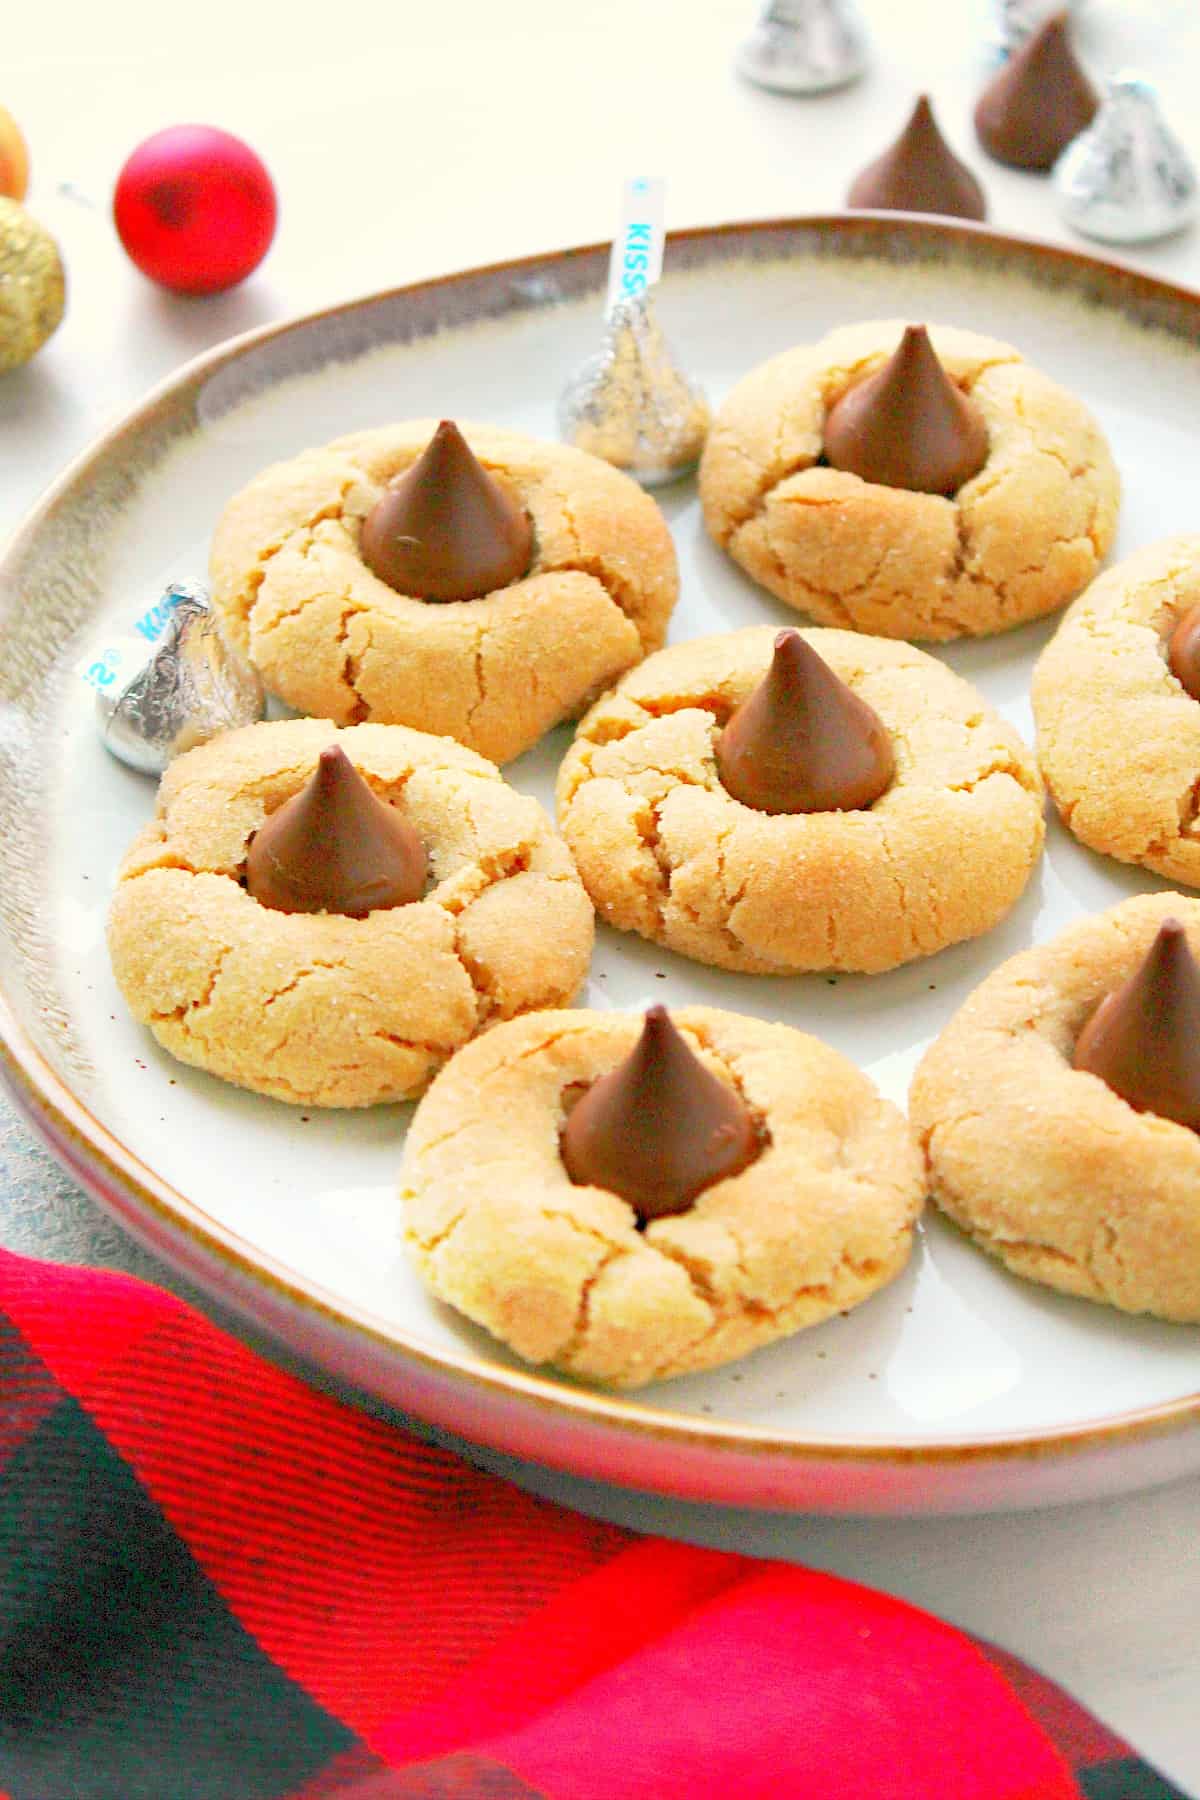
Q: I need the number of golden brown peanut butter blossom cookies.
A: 7